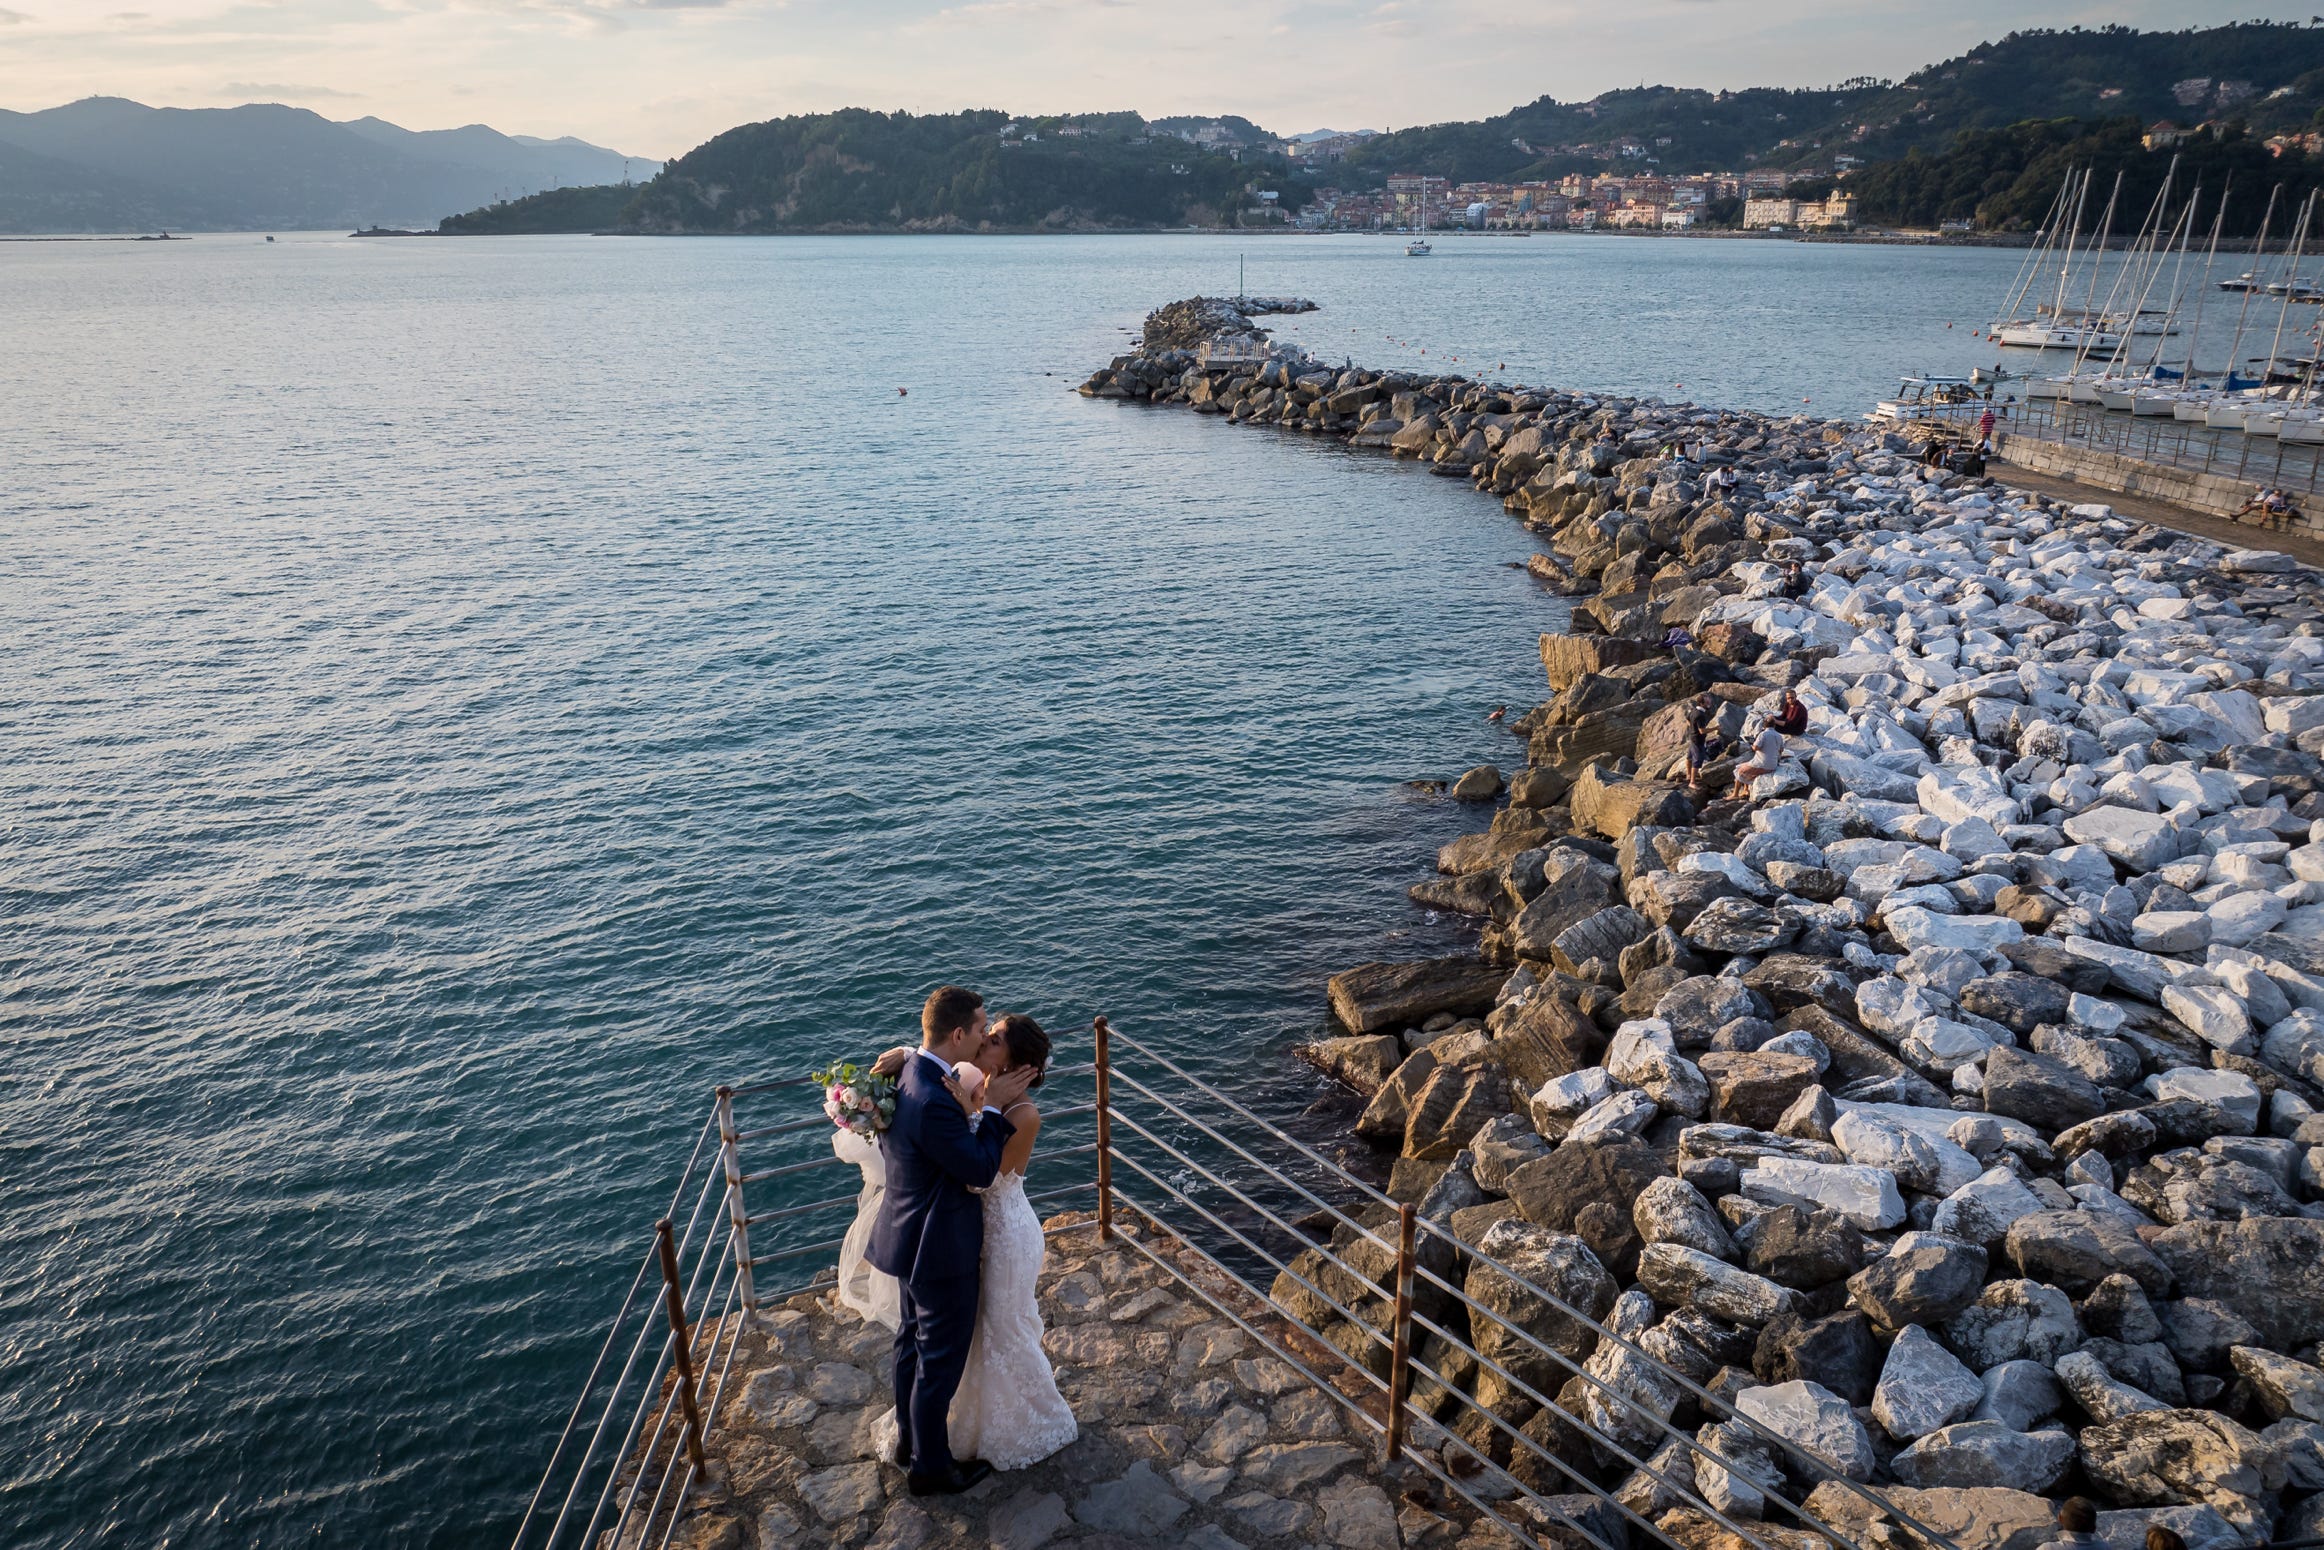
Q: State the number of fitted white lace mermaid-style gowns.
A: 1